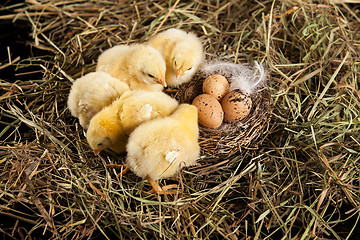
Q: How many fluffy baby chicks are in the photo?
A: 5